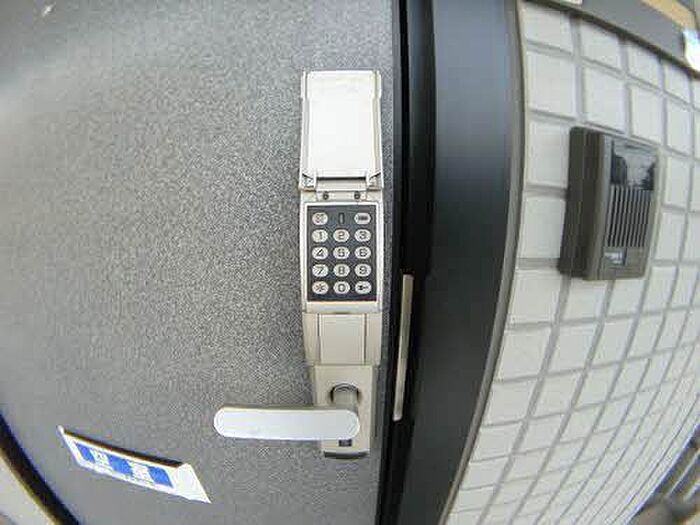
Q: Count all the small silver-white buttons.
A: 14